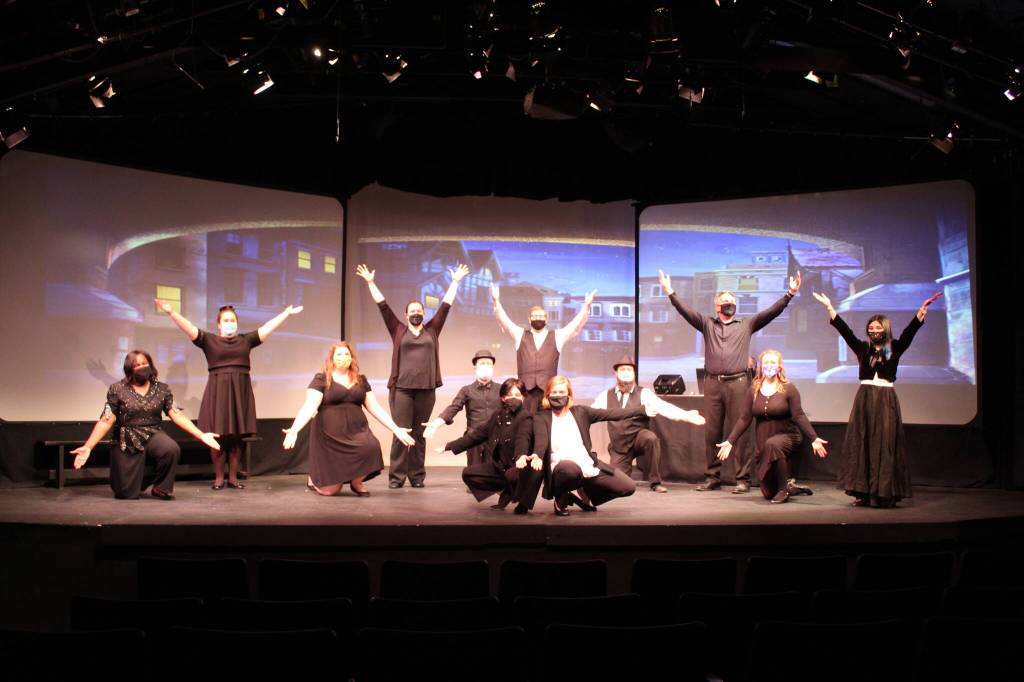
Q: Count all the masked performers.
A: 12